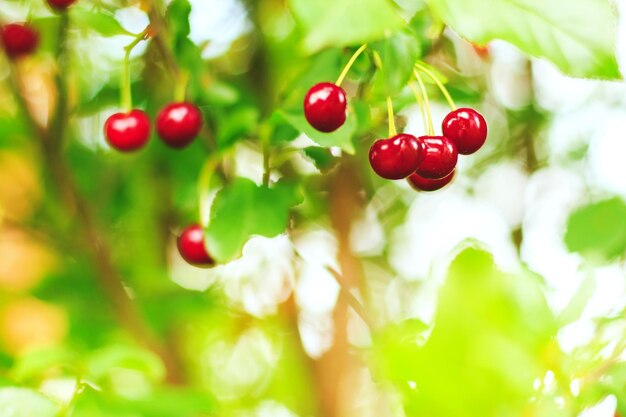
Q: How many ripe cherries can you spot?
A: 10